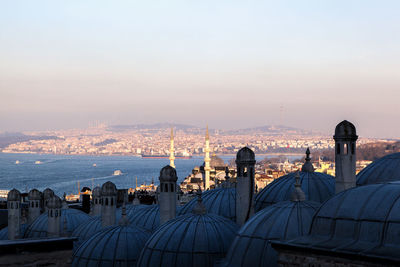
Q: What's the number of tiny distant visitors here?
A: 0